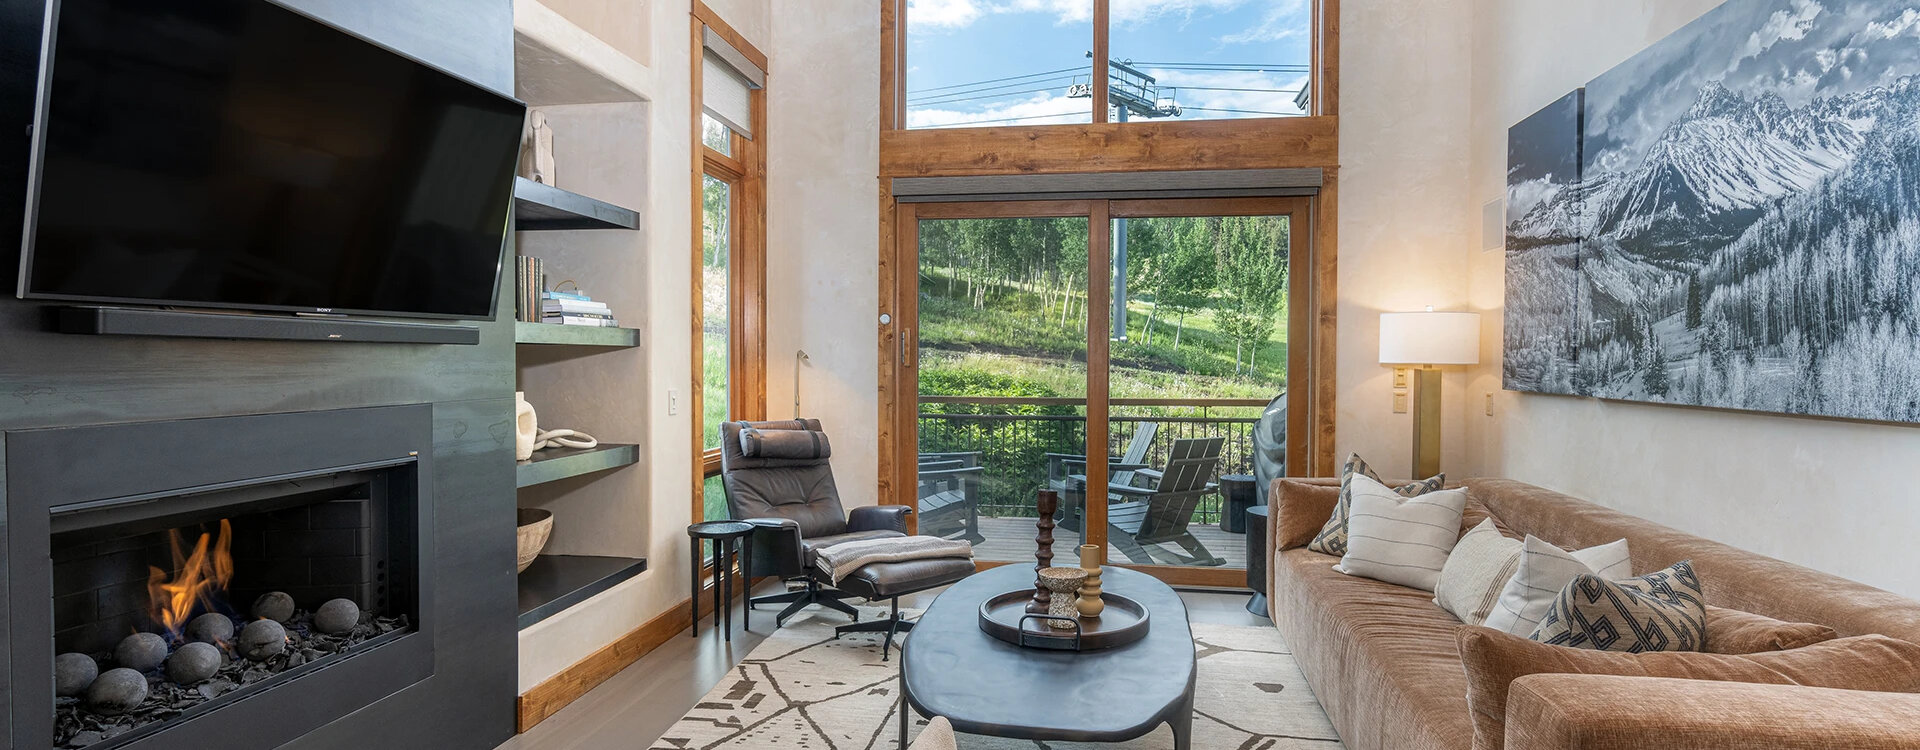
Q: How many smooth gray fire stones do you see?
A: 8